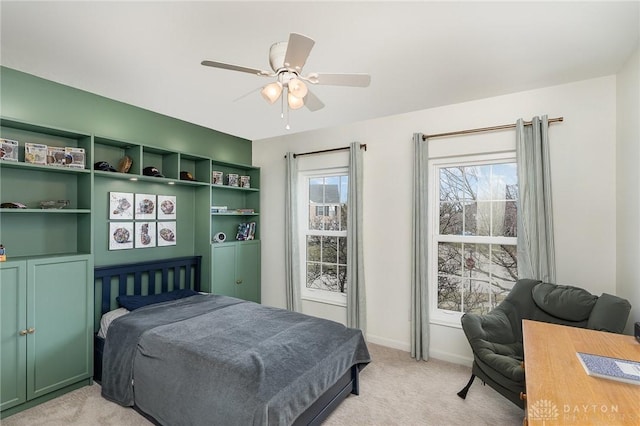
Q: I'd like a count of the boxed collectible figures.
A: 7